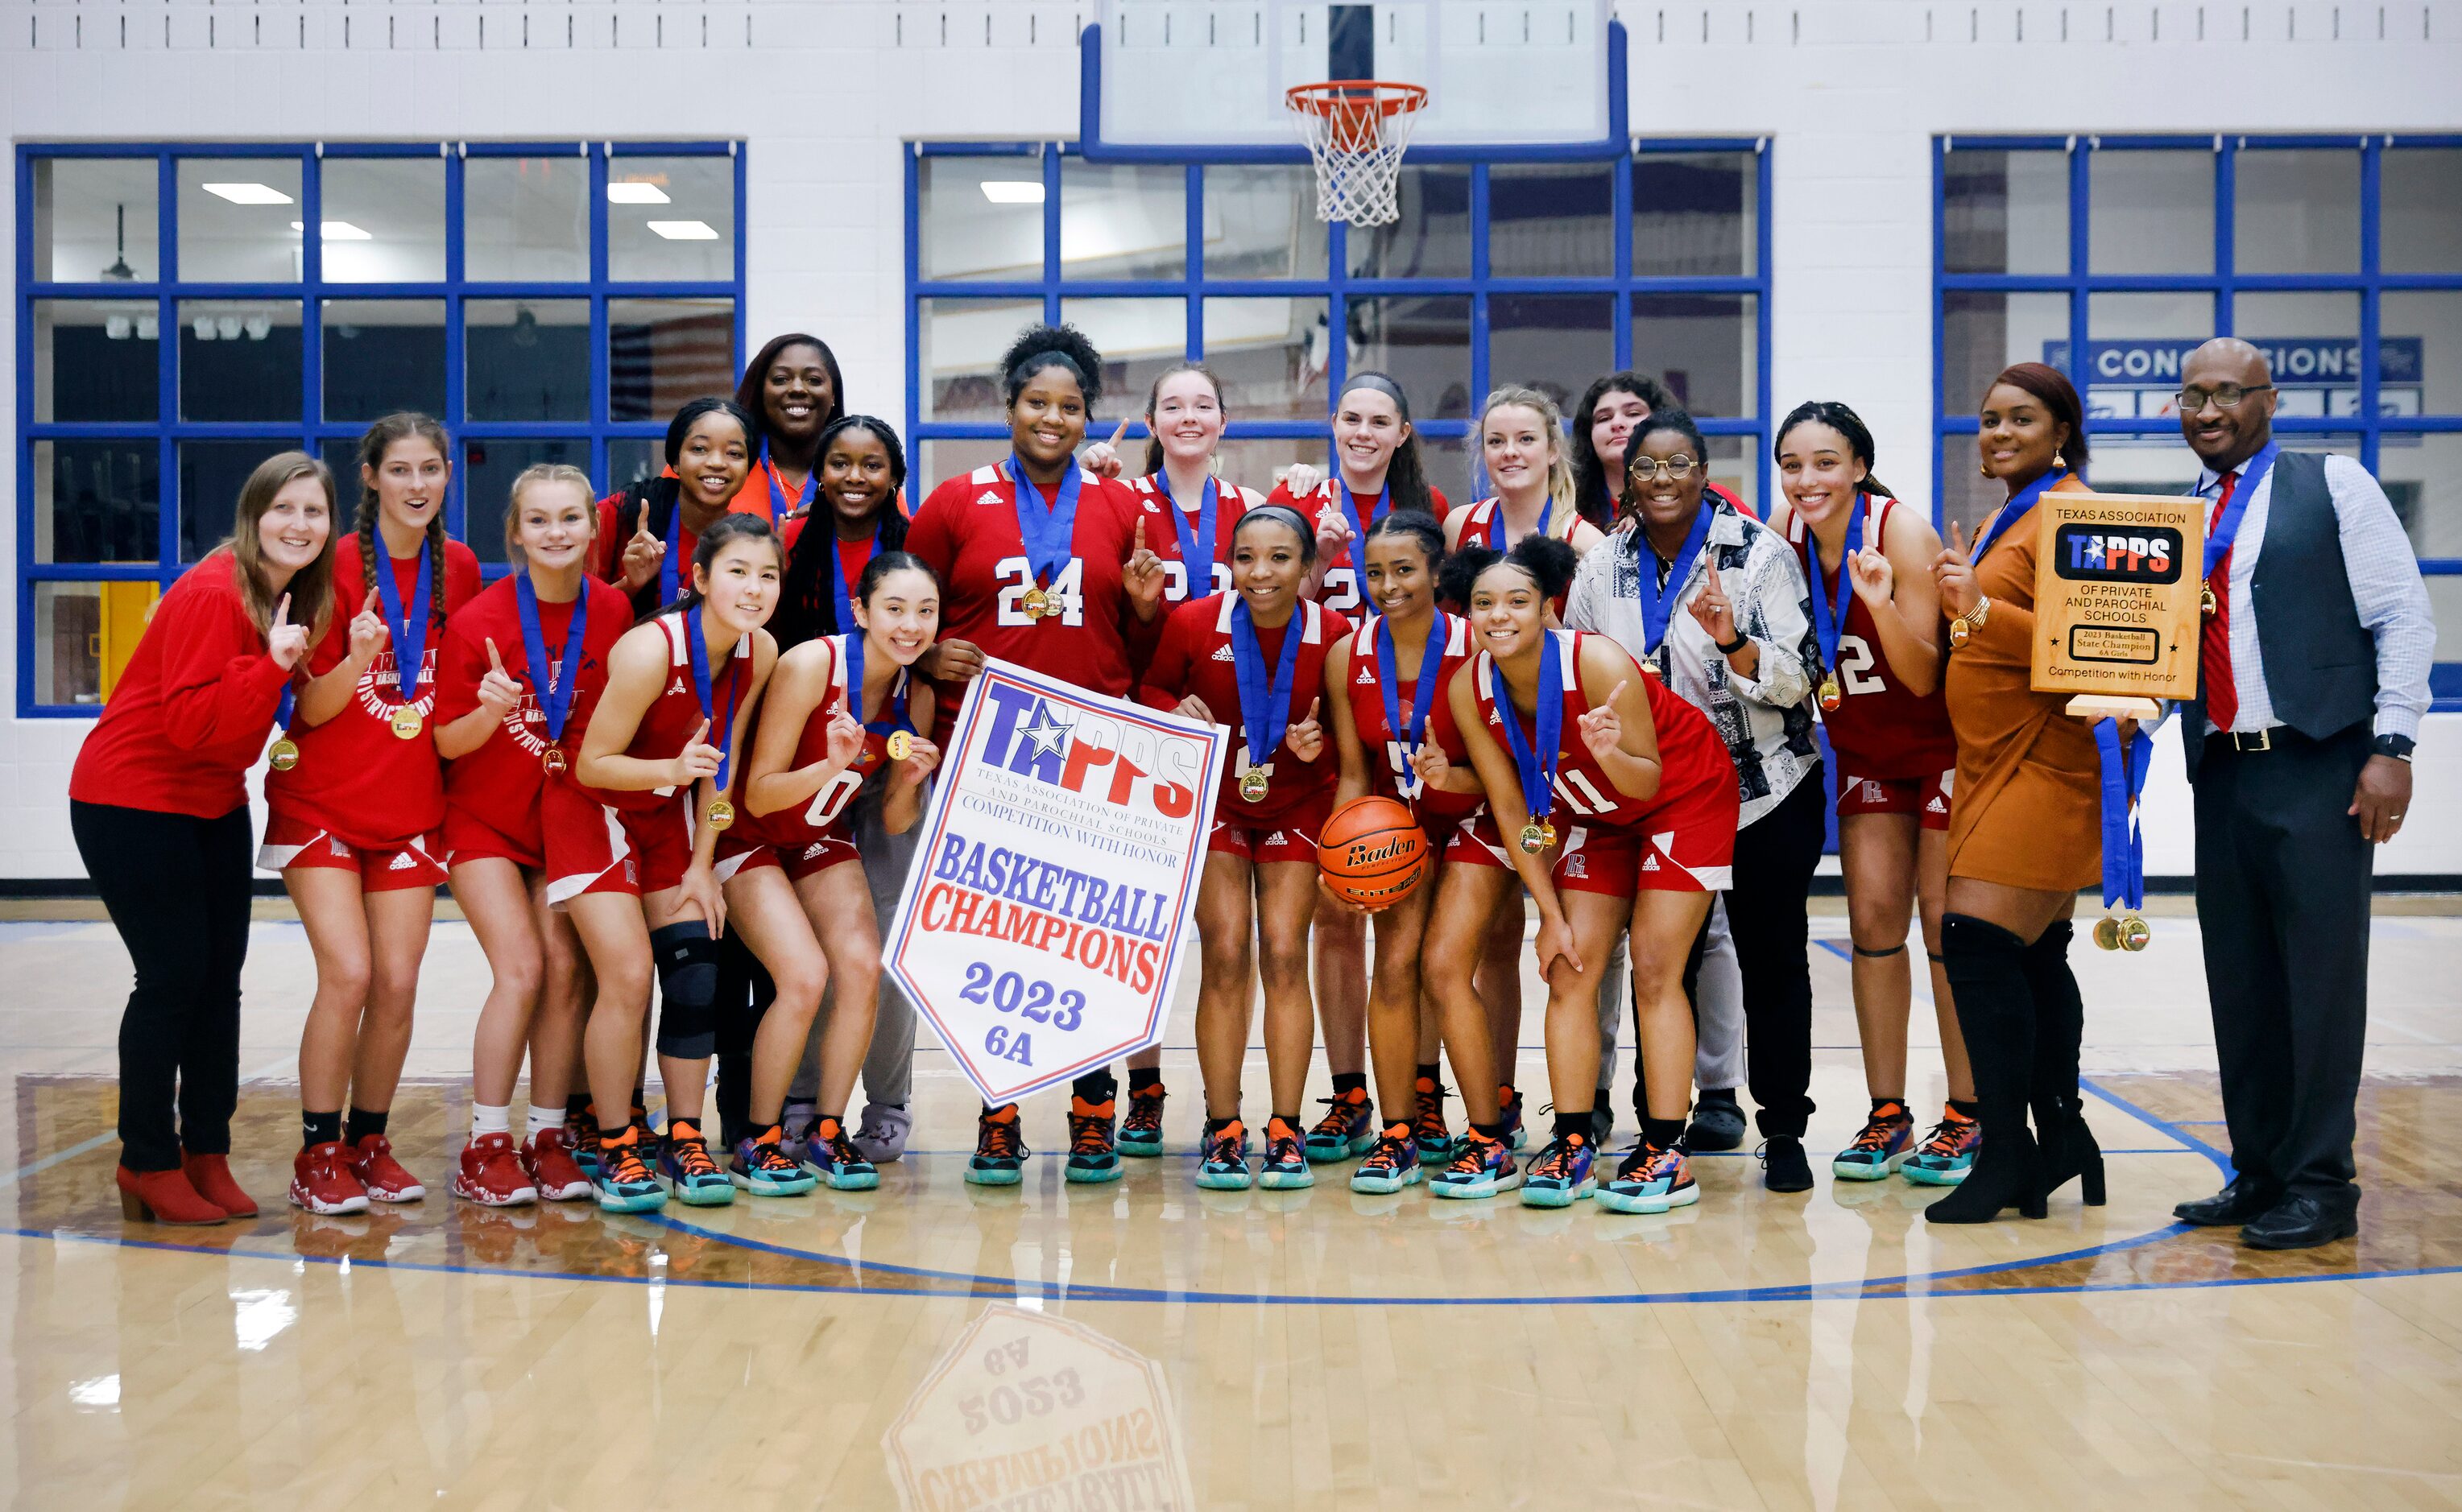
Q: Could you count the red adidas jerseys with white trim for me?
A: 10